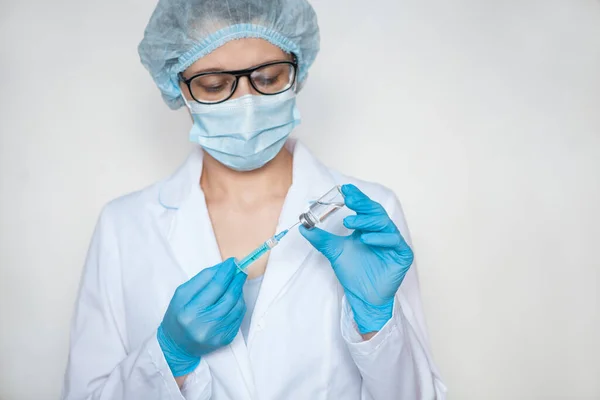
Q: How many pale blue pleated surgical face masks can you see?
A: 1